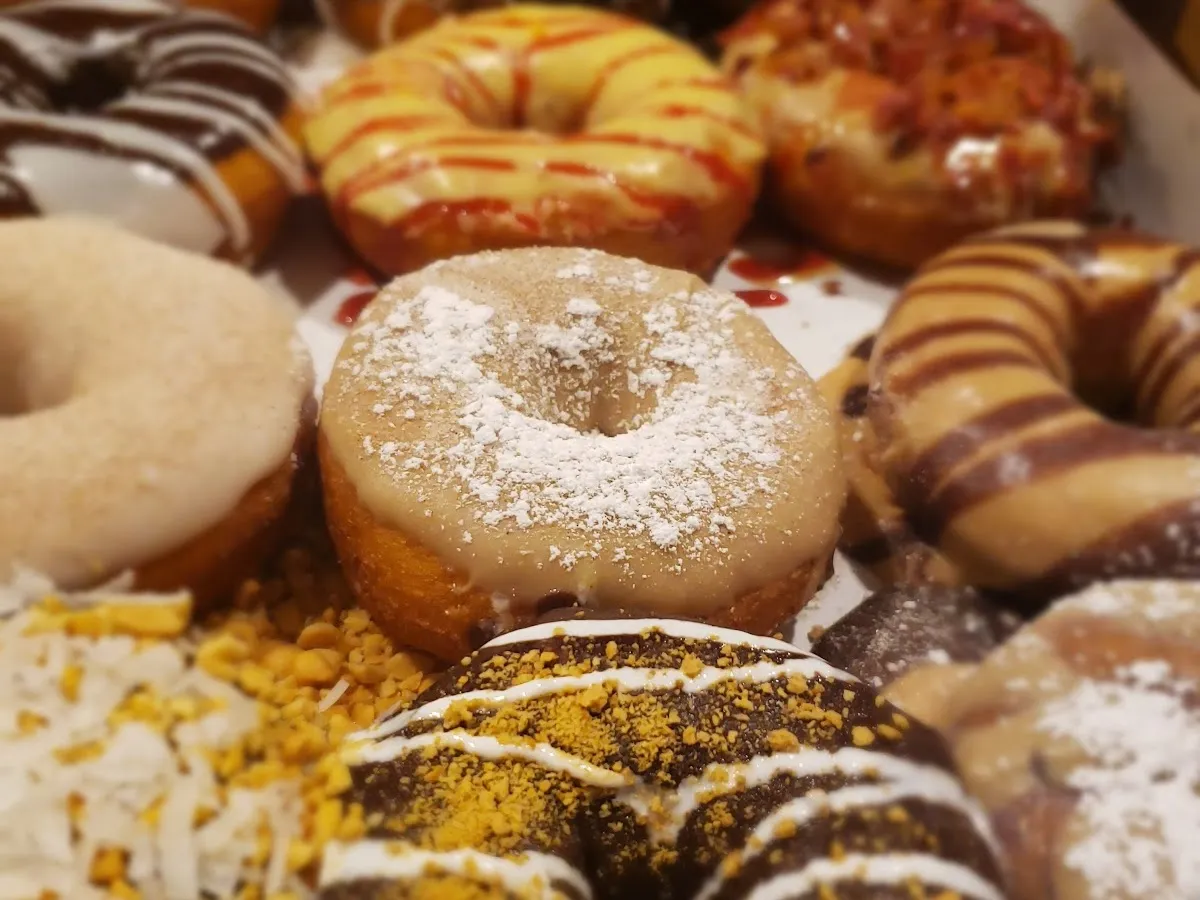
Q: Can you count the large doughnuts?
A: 9